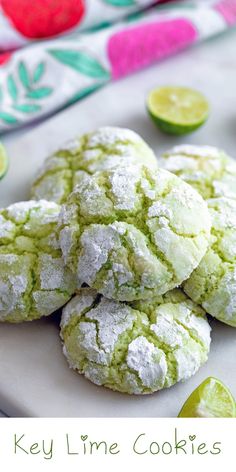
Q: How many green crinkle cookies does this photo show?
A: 6